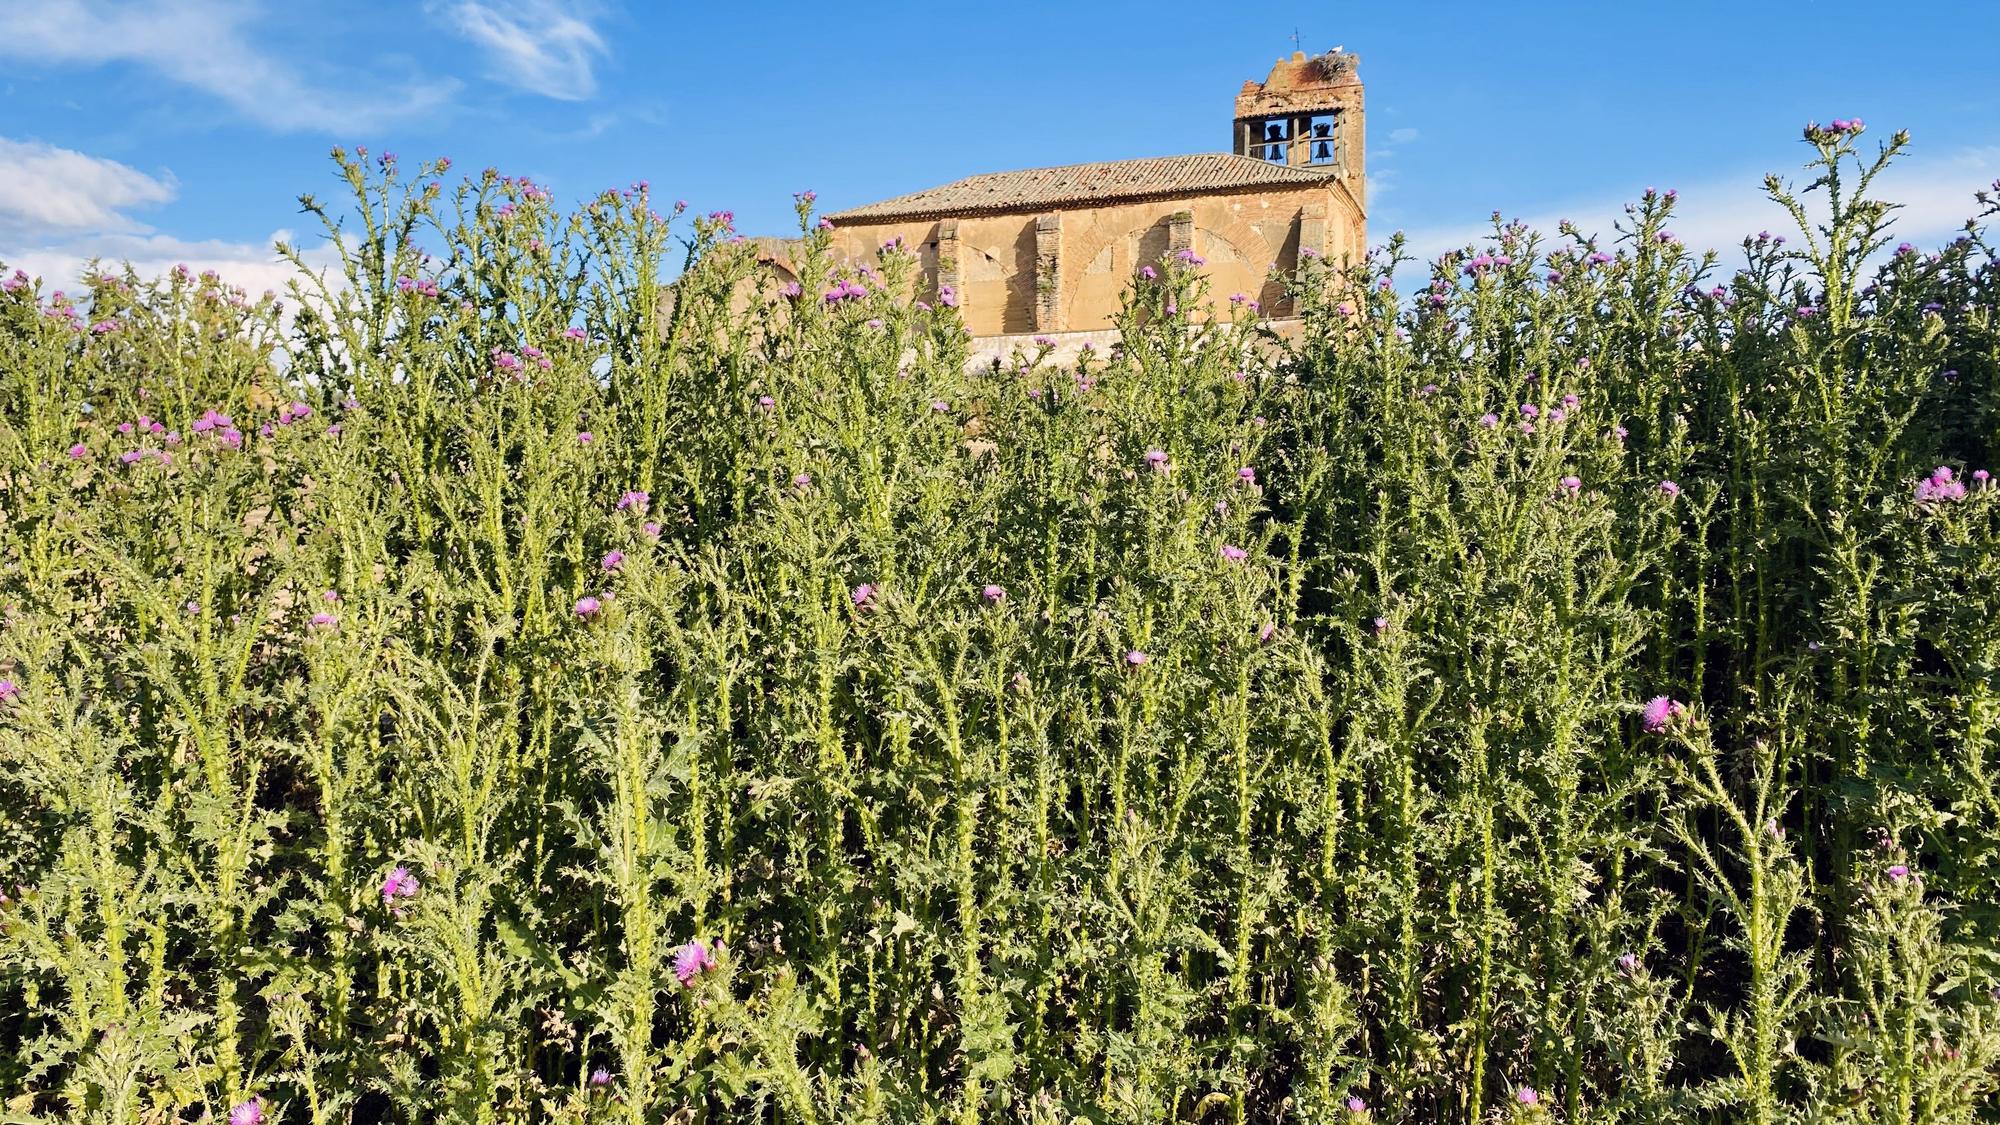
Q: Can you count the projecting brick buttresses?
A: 4